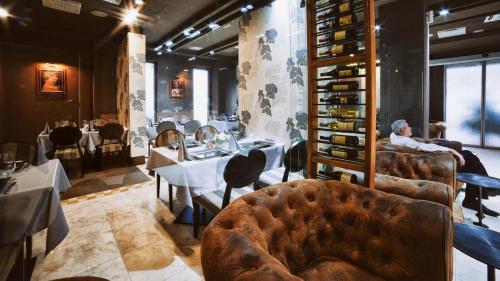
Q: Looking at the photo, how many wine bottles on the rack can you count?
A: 12